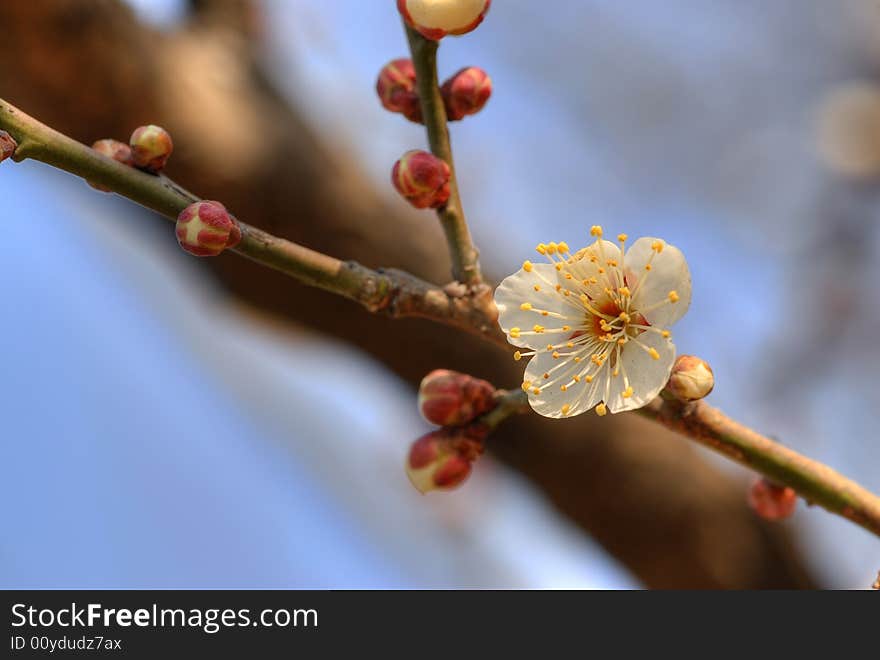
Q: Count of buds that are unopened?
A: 12